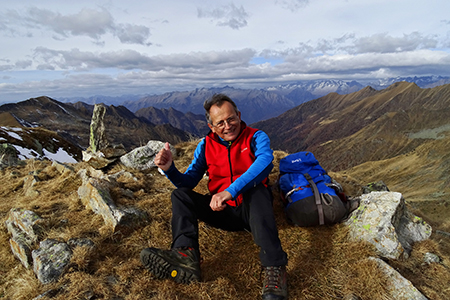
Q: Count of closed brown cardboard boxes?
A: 0